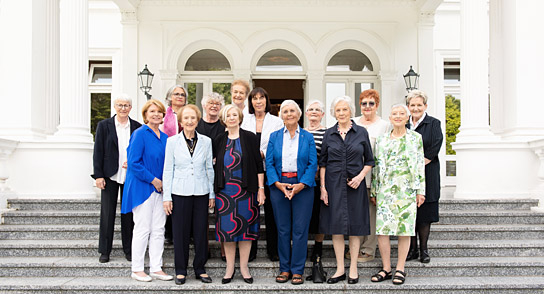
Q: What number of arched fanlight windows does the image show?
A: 3